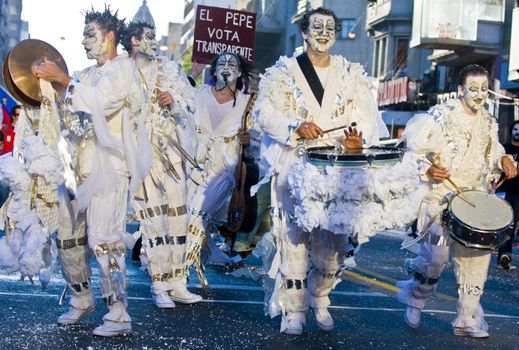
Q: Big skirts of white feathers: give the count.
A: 1